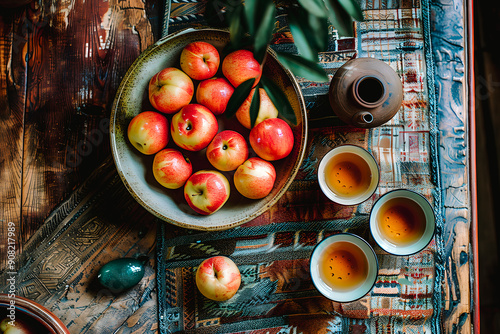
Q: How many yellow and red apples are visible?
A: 13